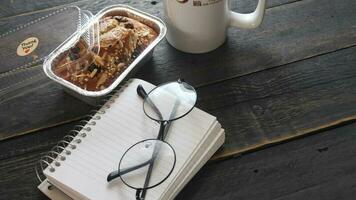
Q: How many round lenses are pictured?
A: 2